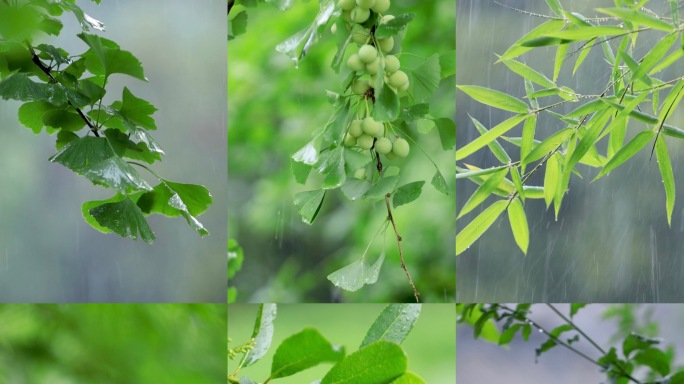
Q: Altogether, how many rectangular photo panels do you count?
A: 6